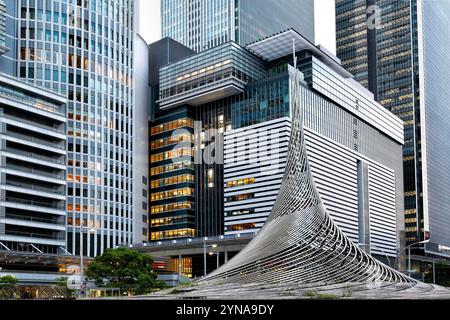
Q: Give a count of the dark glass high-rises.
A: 1